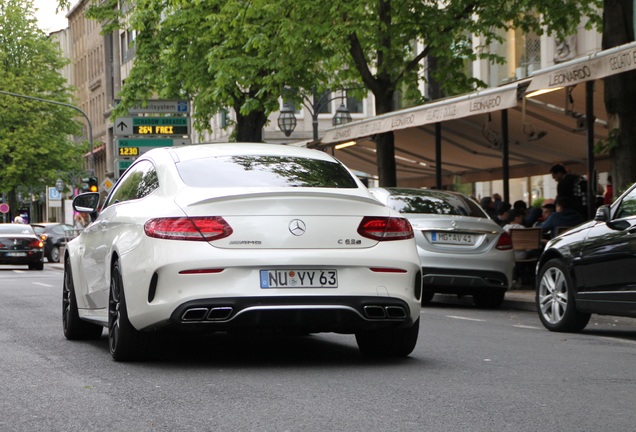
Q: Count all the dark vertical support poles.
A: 3